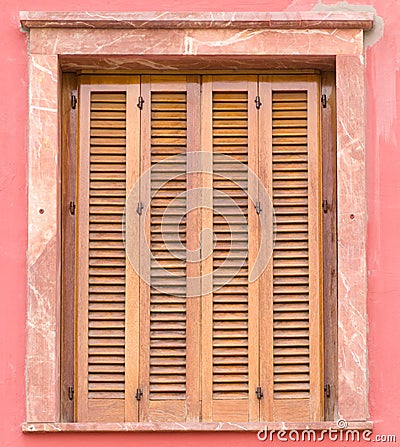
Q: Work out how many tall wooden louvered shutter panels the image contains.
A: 4